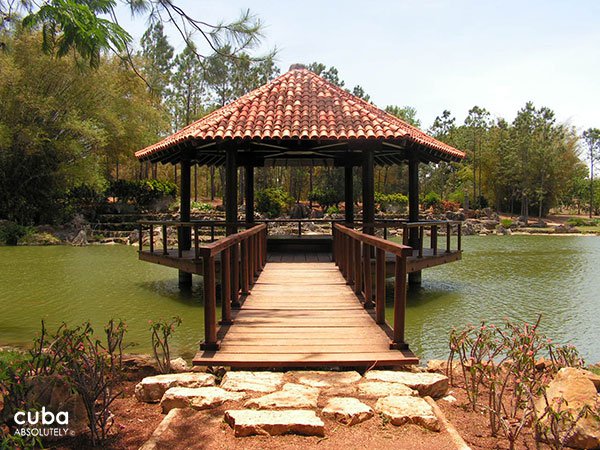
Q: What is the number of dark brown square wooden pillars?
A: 6